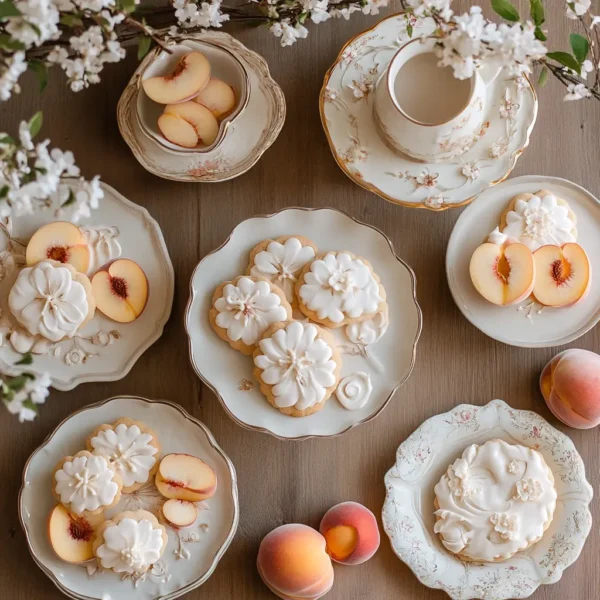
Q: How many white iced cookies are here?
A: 10